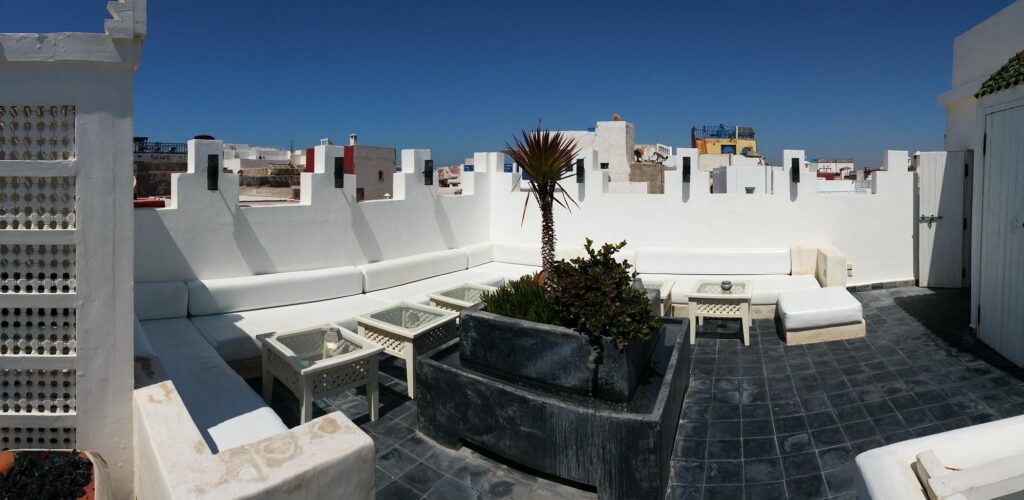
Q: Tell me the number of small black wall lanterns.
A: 6